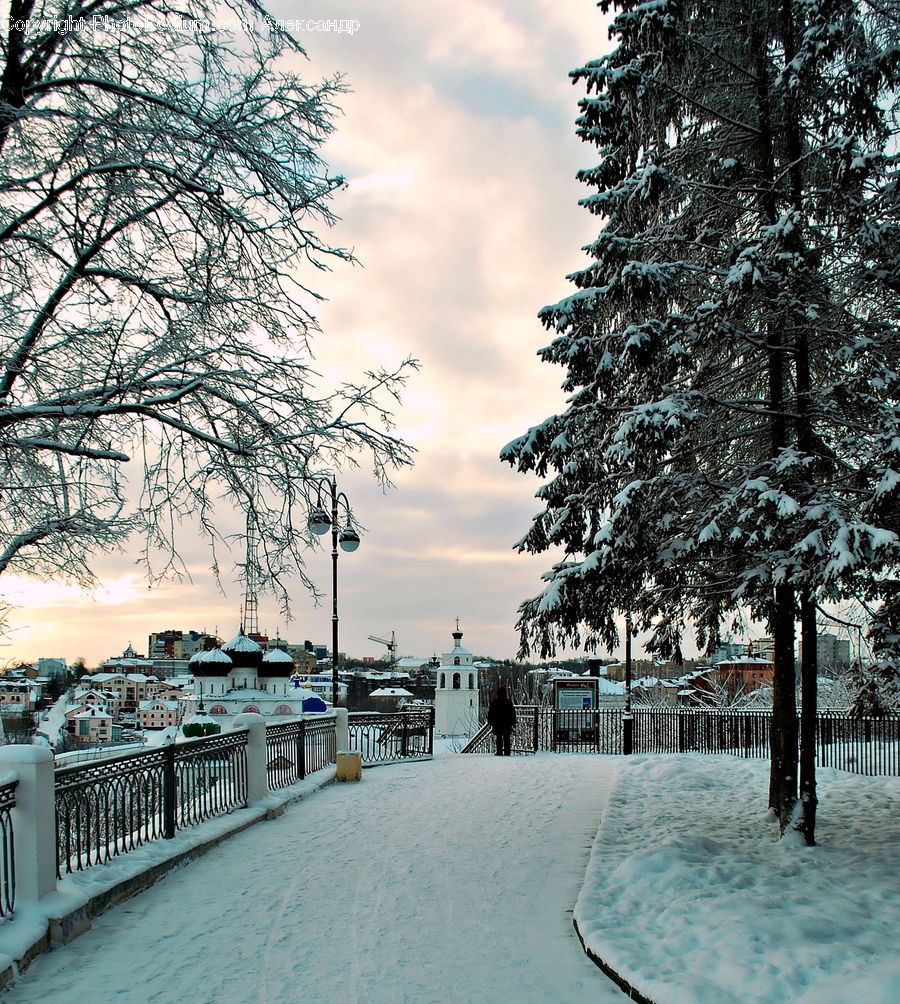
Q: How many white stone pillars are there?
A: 3